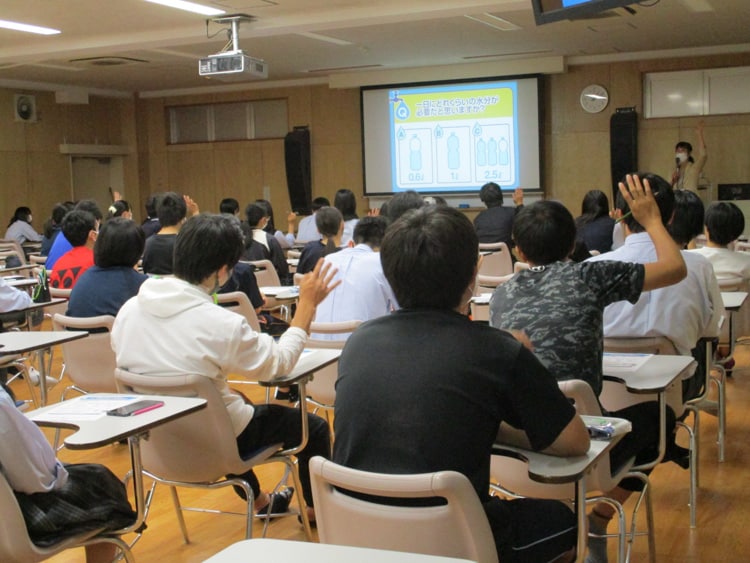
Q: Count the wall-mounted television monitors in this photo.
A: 1